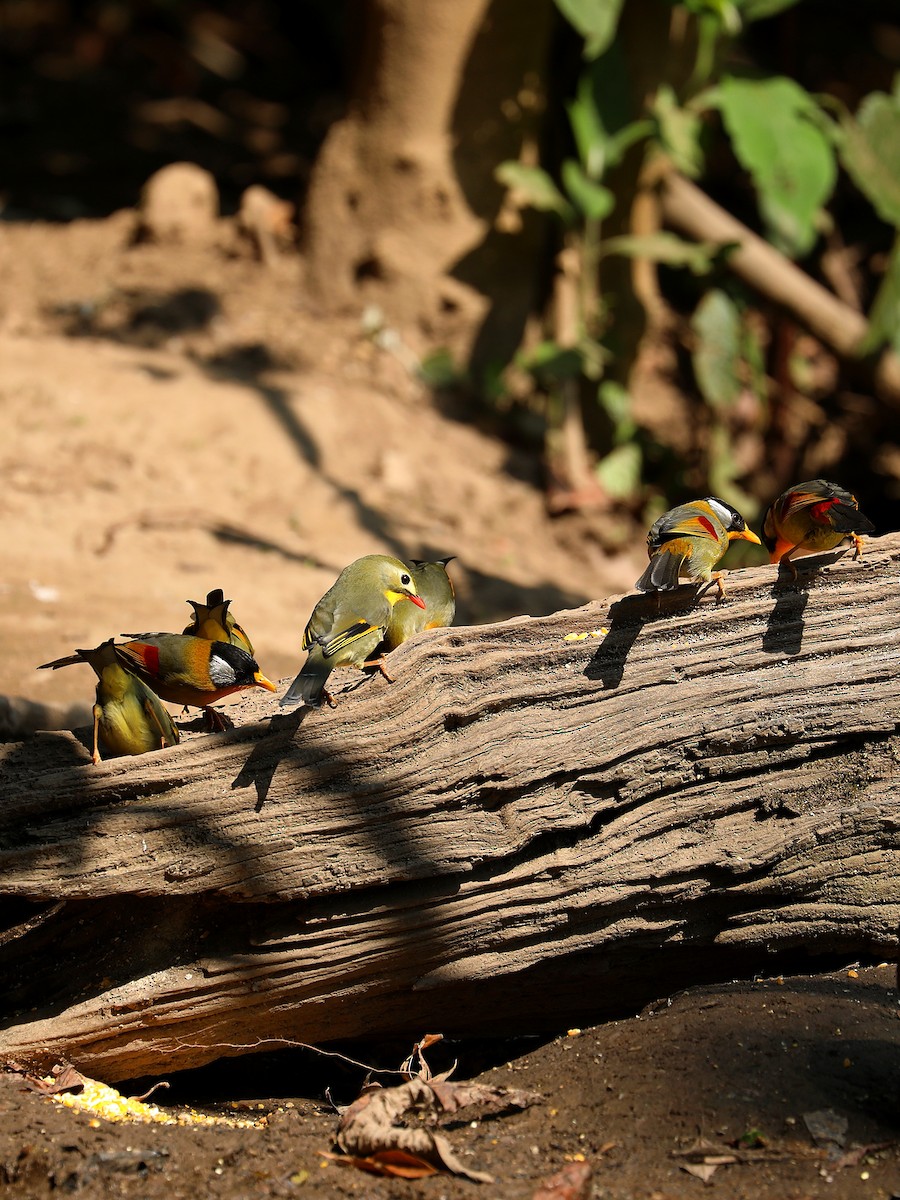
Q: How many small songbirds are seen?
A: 7